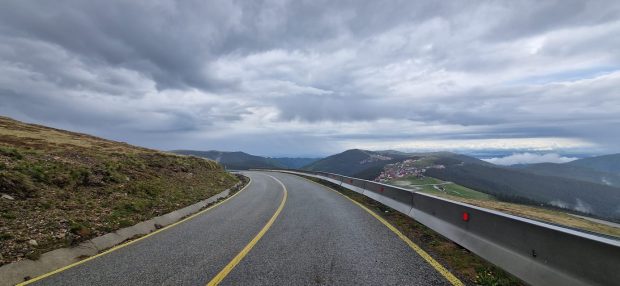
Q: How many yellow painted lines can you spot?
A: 3